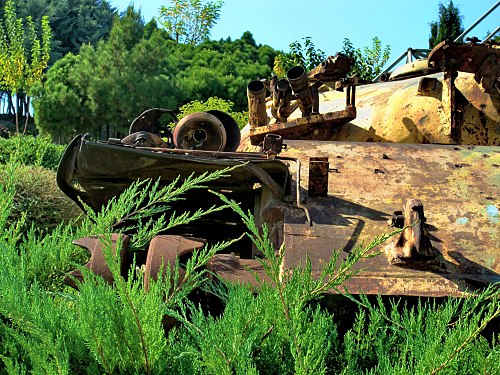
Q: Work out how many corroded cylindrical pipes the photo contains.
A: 3